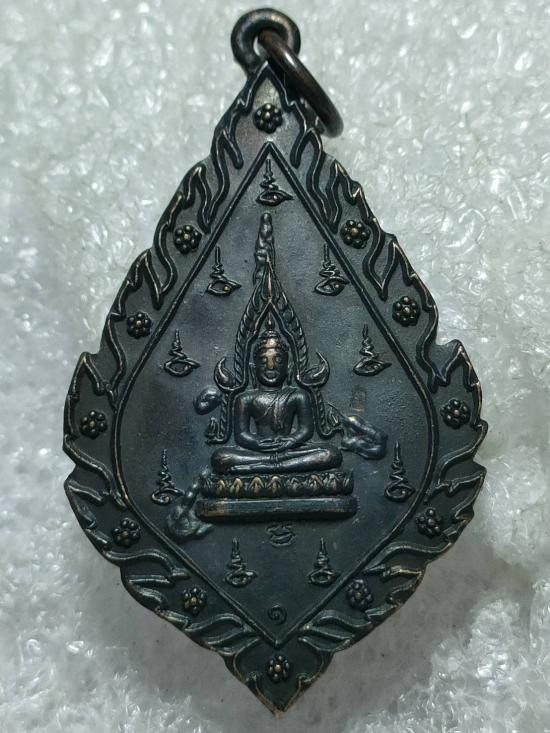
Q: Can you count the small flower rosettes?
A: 12